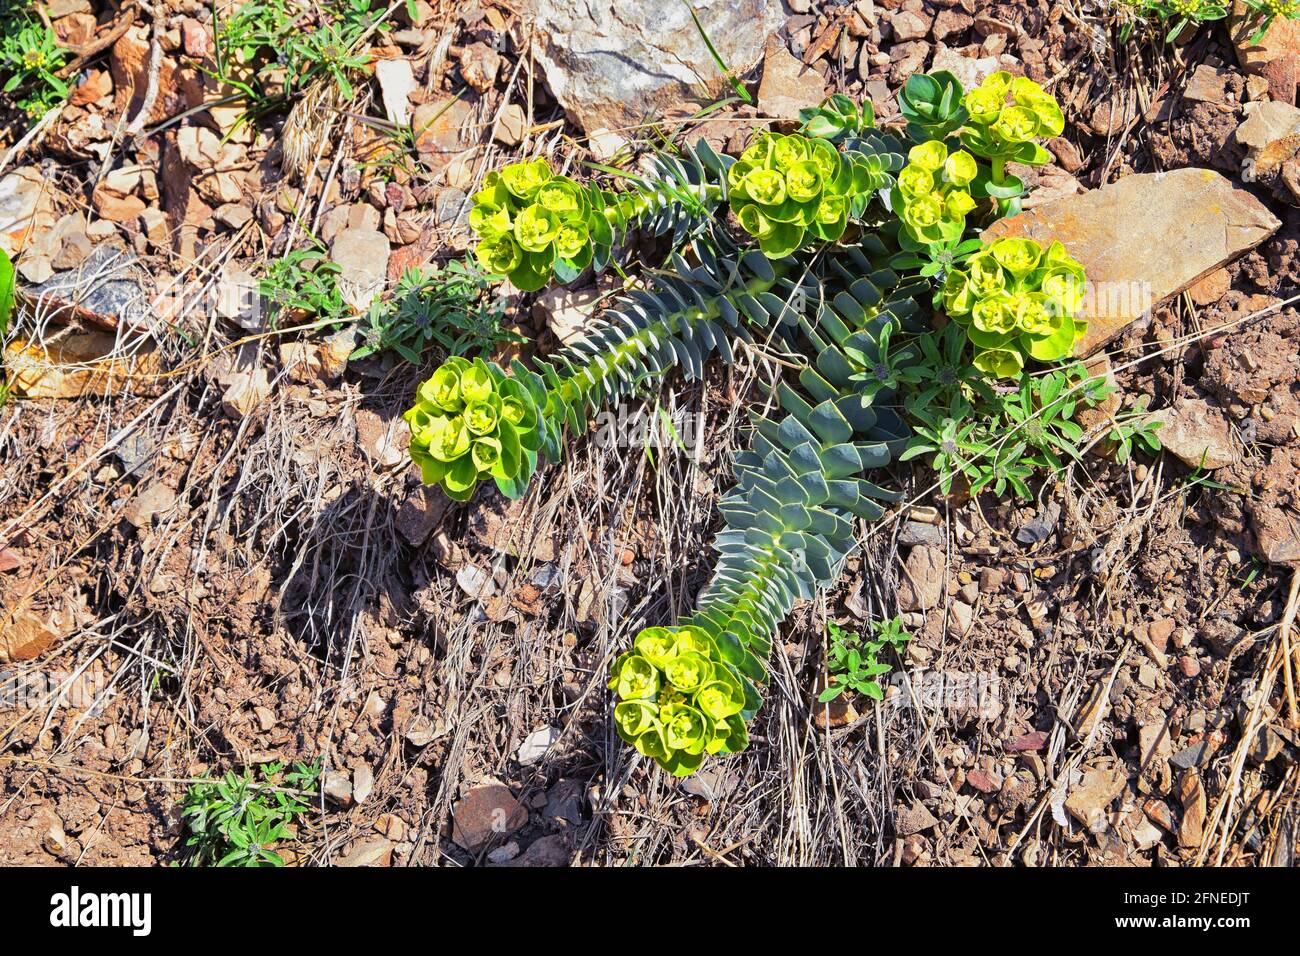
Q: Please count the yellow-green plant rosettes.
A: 7